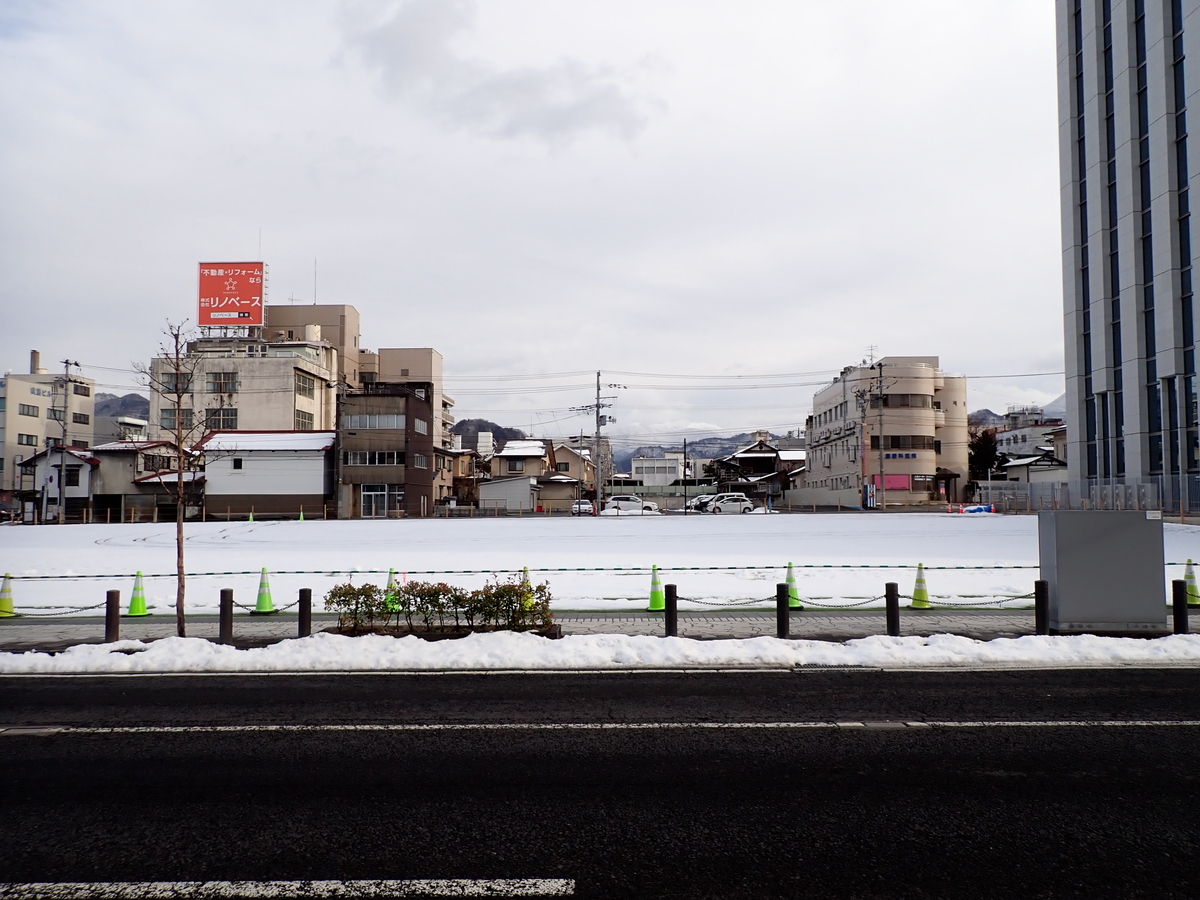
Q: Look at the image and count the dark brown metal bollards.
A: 8